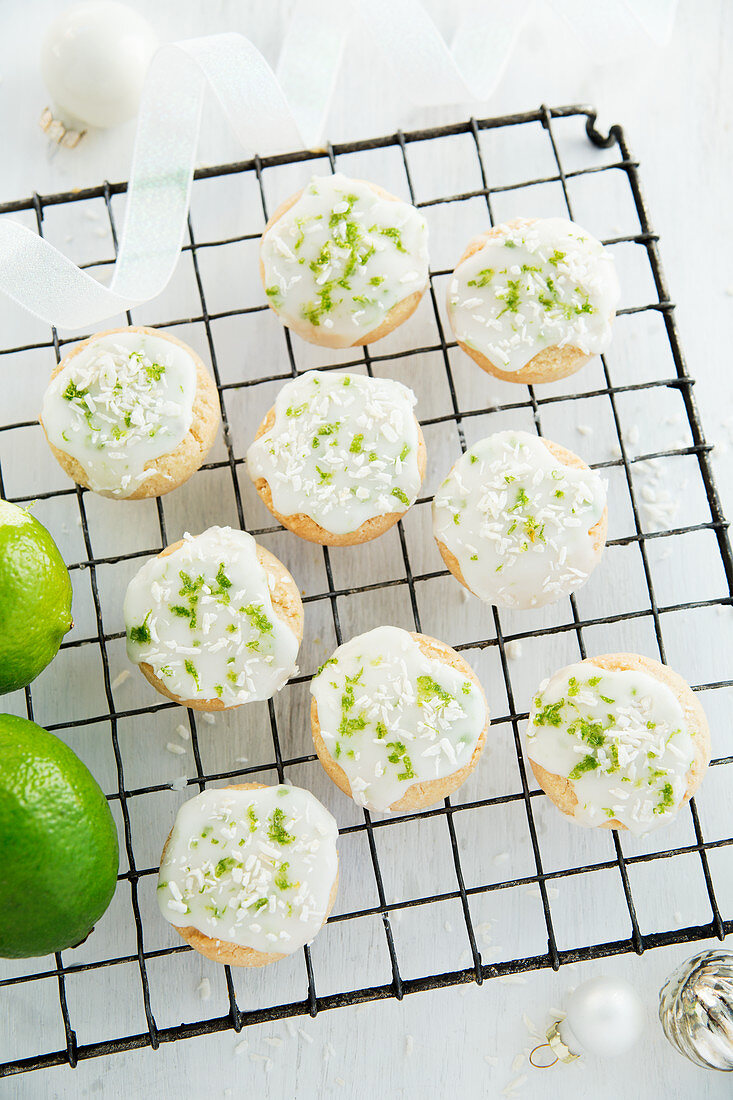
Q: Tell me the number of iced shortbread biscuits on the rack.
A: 9